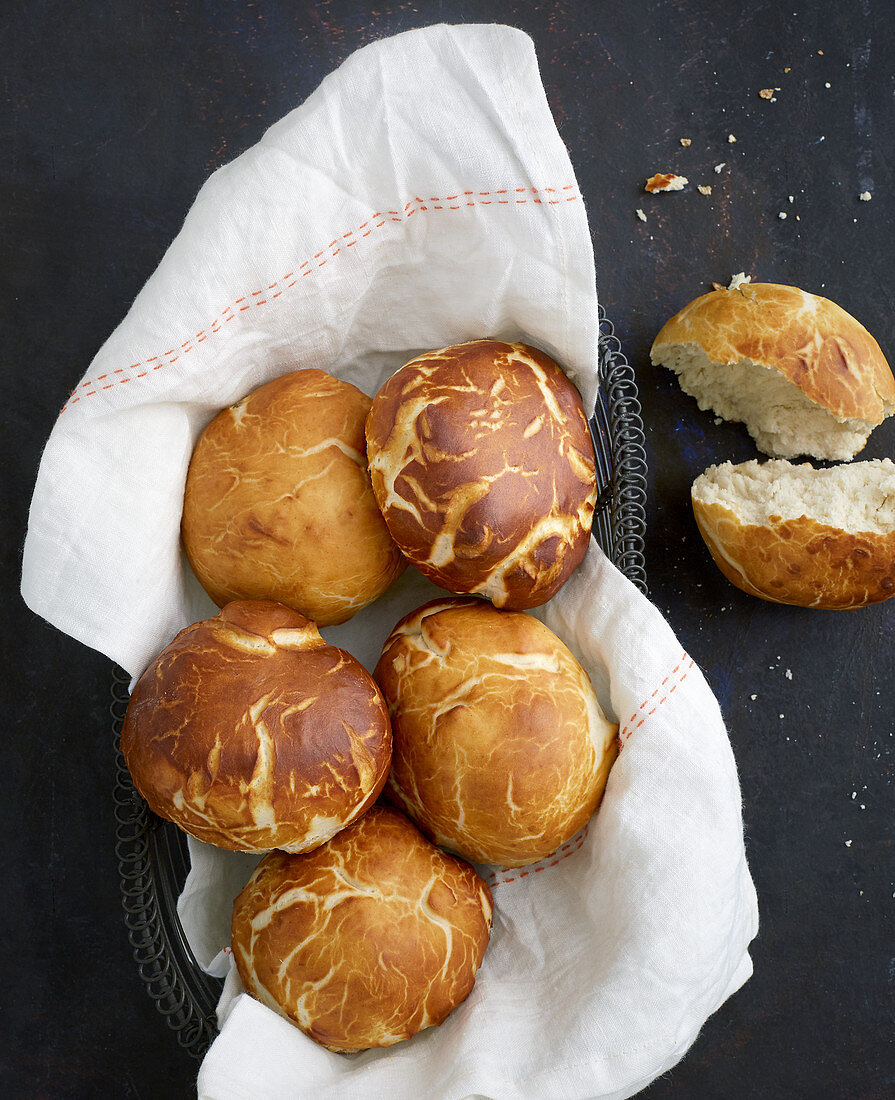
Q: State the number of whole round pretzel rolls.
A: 5